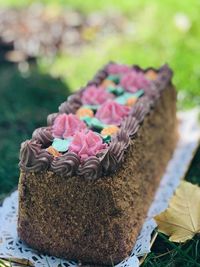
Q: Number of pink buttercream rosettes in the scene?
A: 6